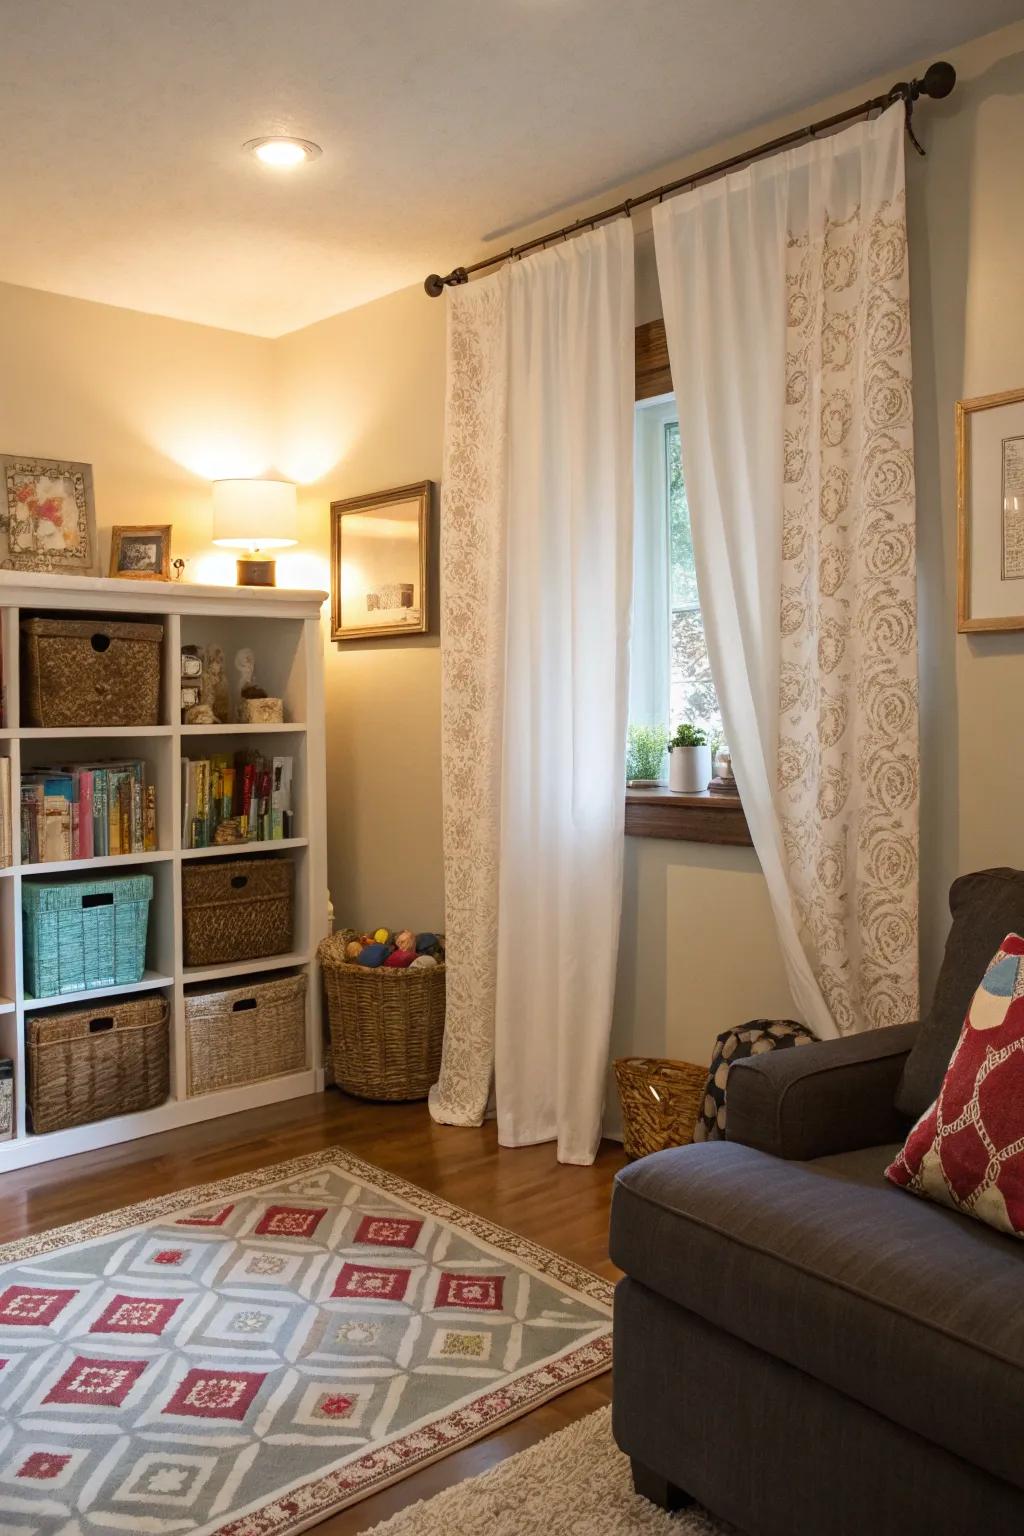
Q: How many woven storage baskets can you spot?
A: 7